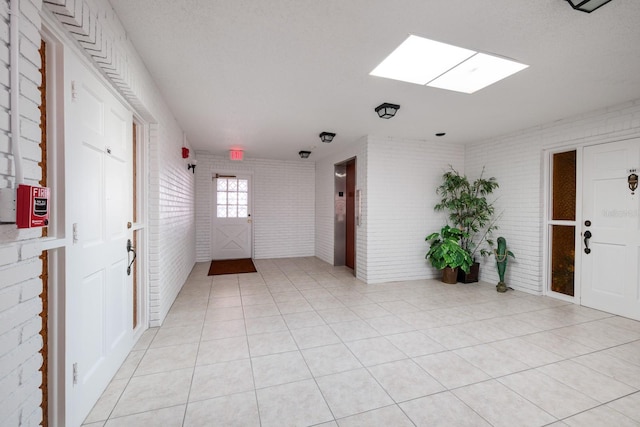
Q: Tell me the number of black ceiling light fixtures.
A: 4